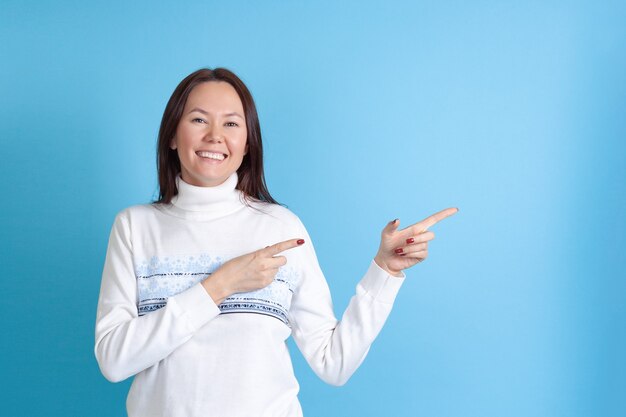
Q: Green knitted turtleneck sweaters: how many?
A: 0